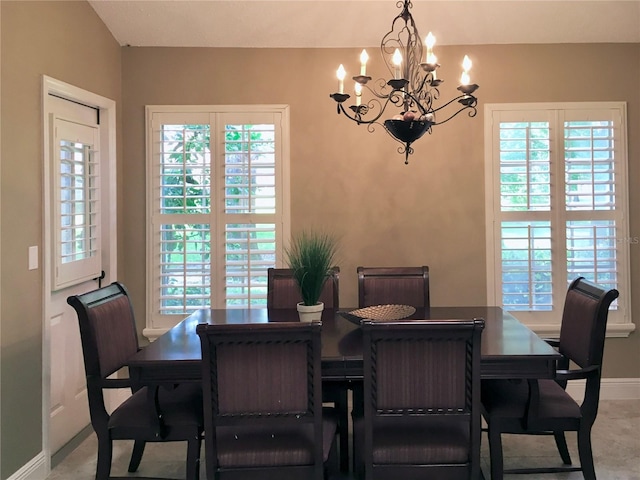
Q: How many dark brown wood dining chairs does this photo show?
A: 6